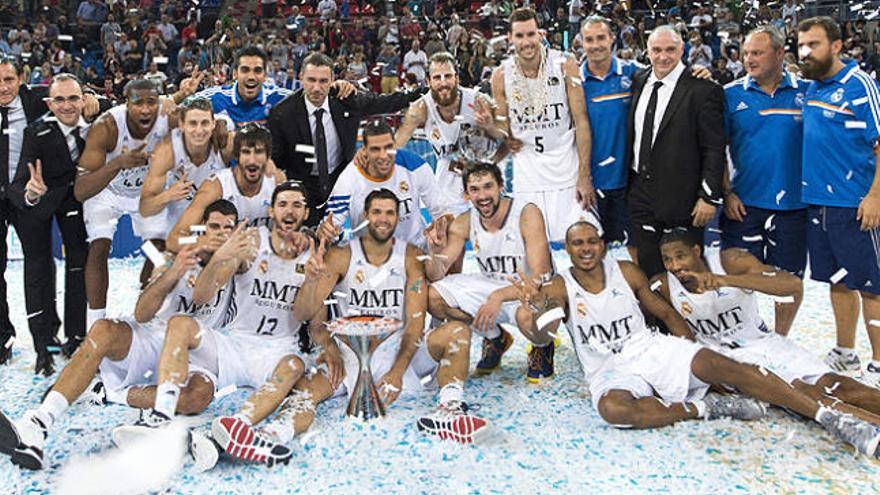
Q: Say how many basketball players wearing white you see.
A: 12